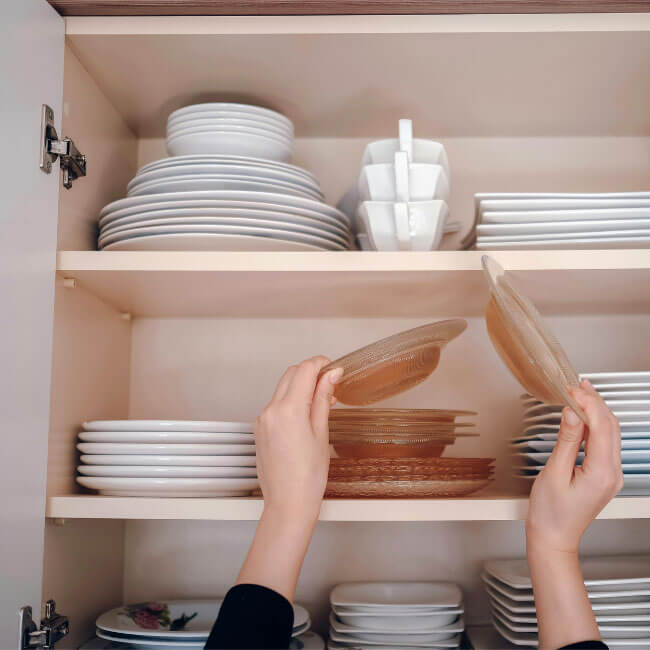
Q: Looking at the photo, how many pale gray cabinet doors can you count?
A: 1